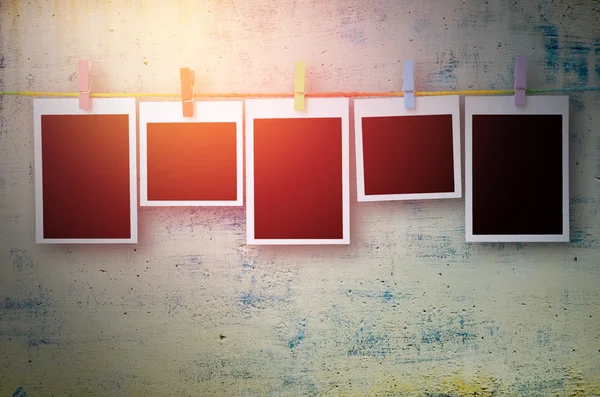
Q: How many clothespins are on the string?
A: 5